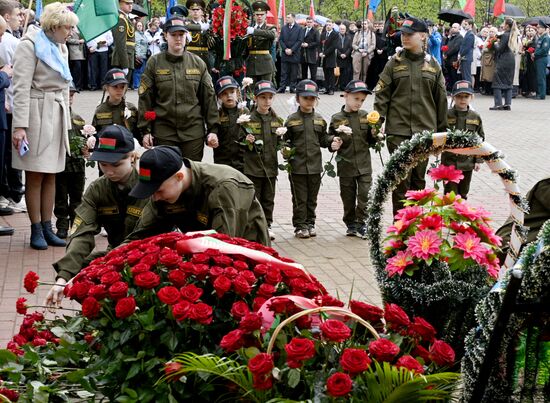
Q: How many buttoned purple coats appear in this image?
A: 0